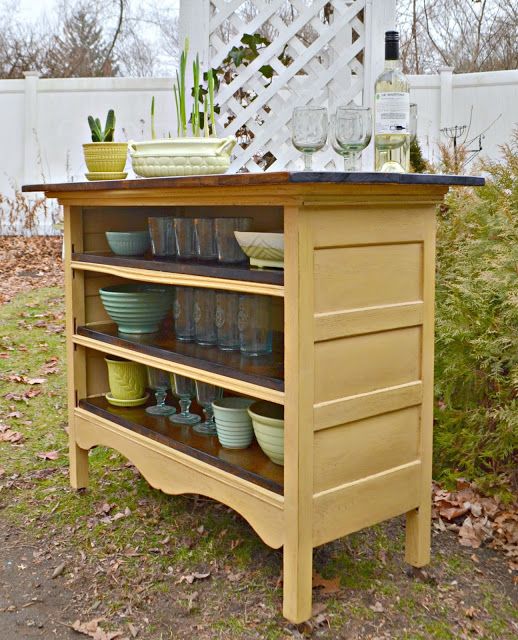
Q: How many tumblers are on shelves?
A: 8